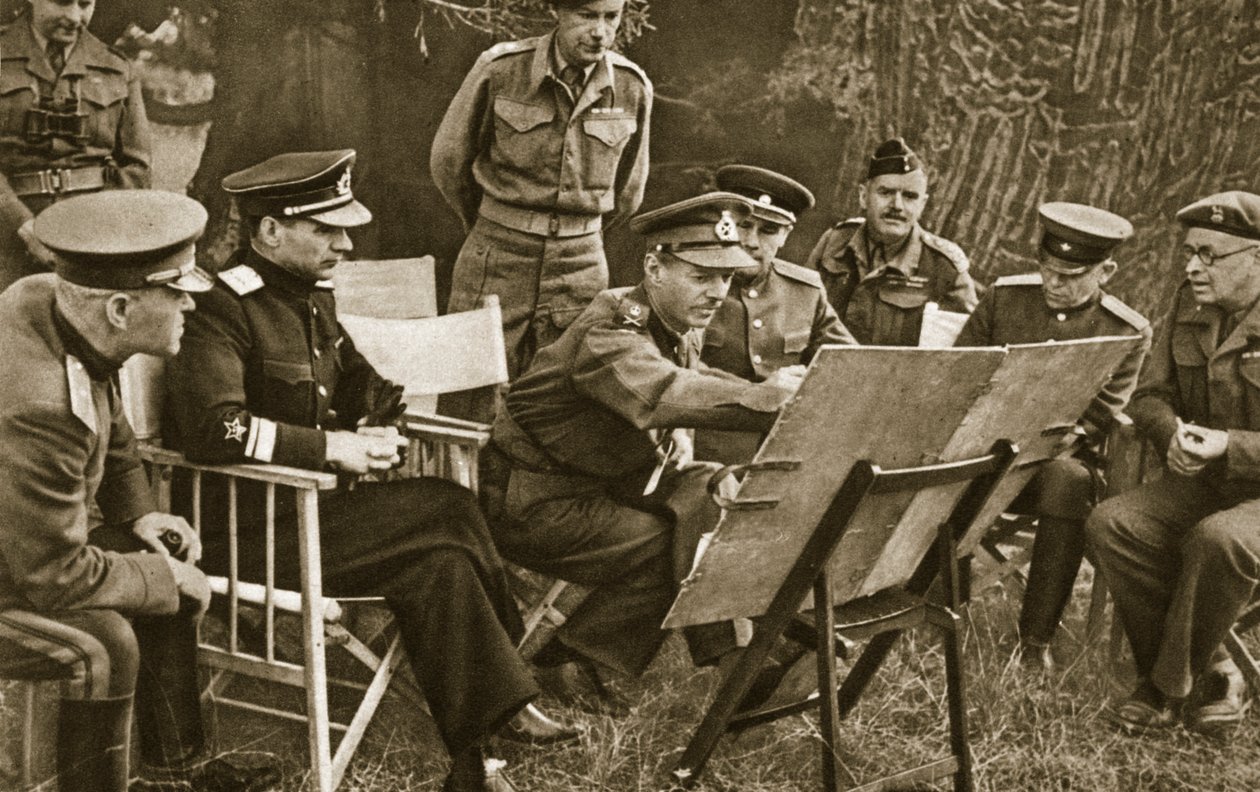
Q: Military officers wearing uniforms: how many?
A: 9